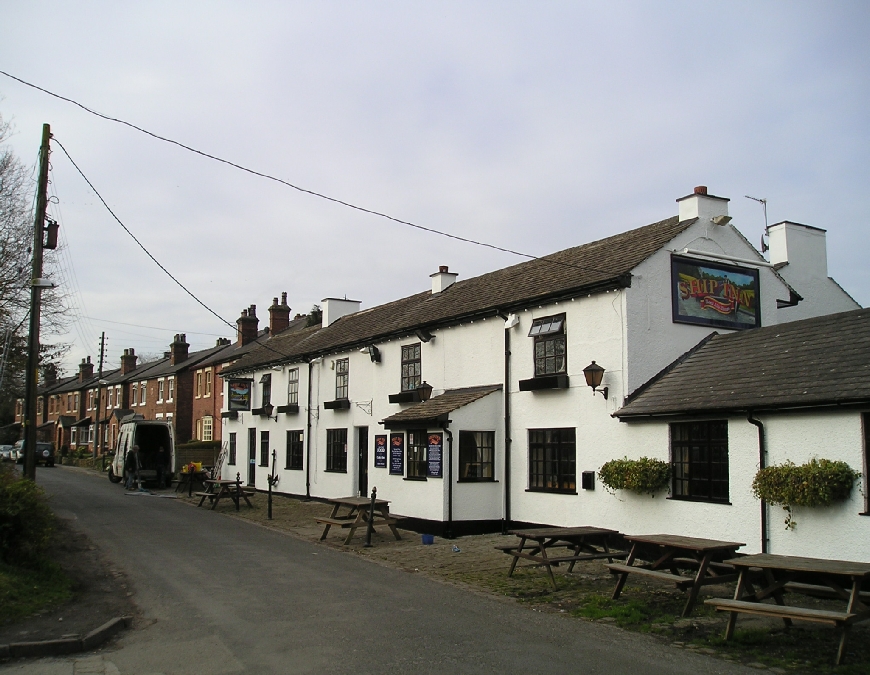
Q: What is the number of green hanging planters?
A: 2